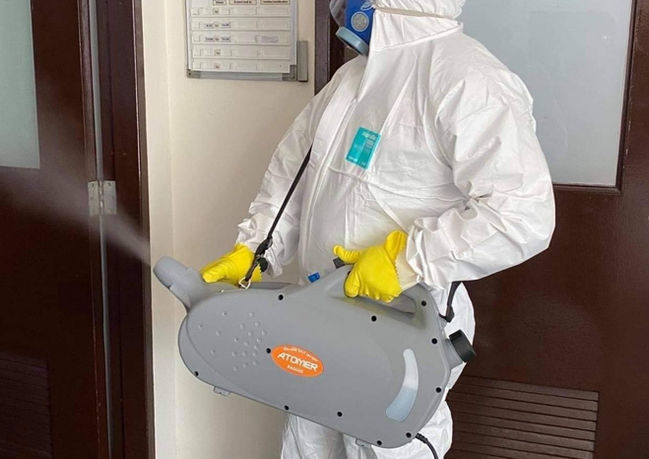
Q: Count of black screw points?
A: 11